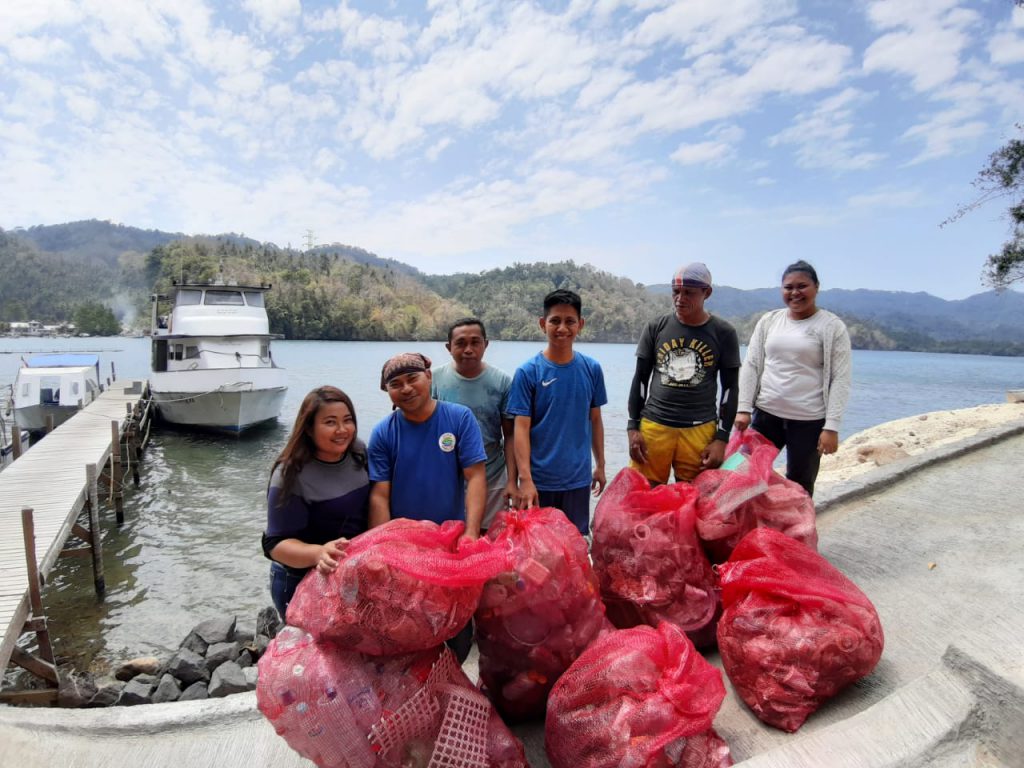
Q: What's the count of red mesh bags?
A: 7